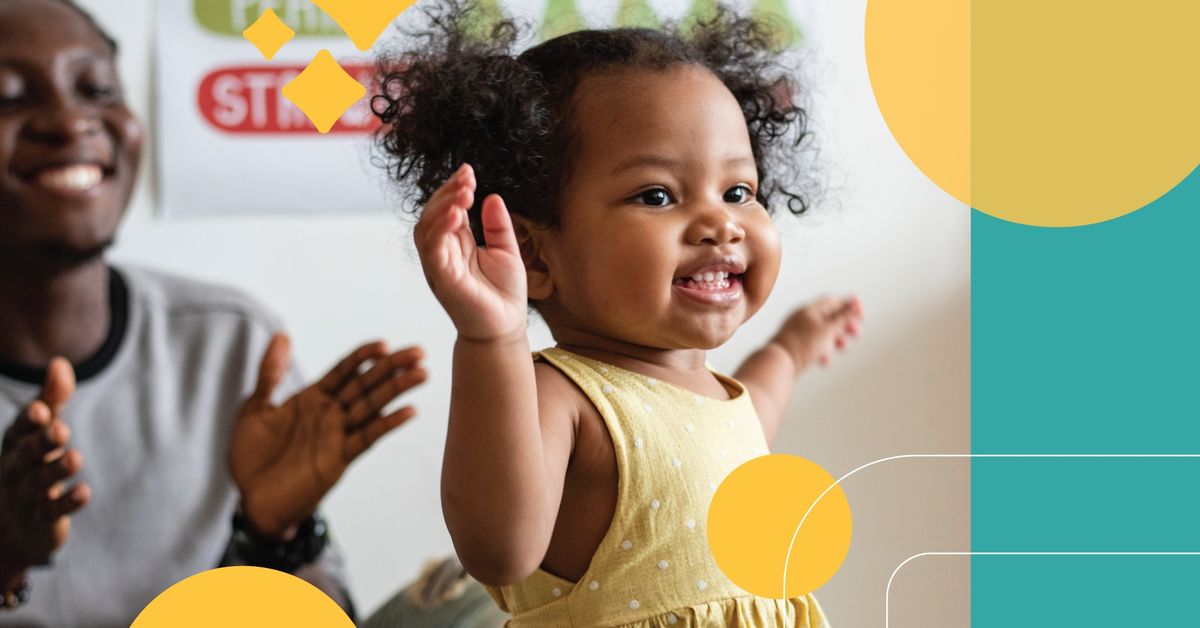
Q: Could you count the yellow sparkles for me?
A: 3